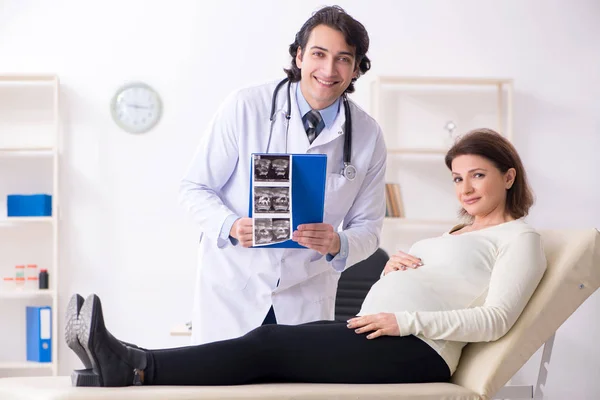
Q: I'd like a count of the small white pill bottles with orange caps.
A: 5